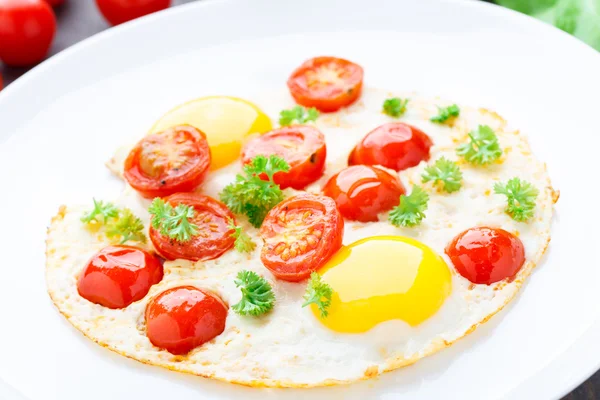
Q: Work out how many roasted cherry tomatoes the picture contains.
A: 10